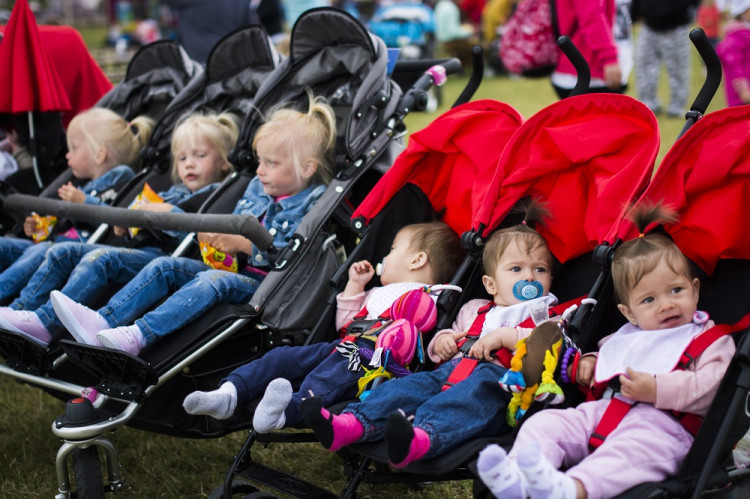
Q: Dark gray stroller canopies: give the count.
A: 3